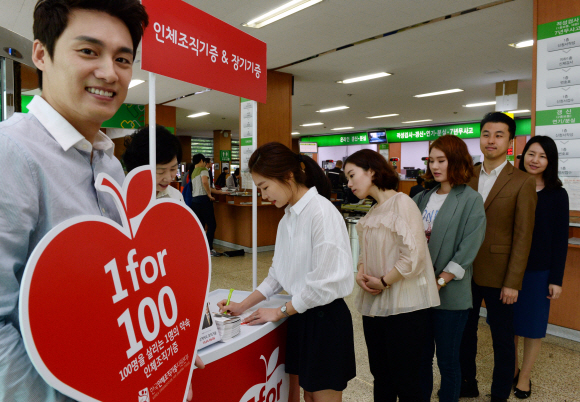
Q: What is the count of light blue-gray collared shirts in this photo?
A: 1